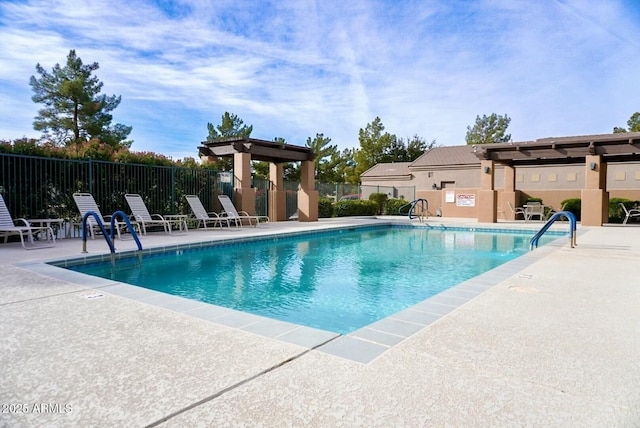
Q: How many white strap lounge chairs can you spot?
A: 5